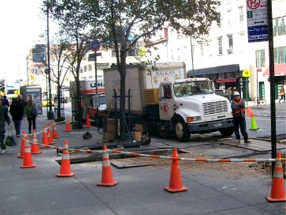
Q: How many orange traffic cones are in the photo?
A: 12